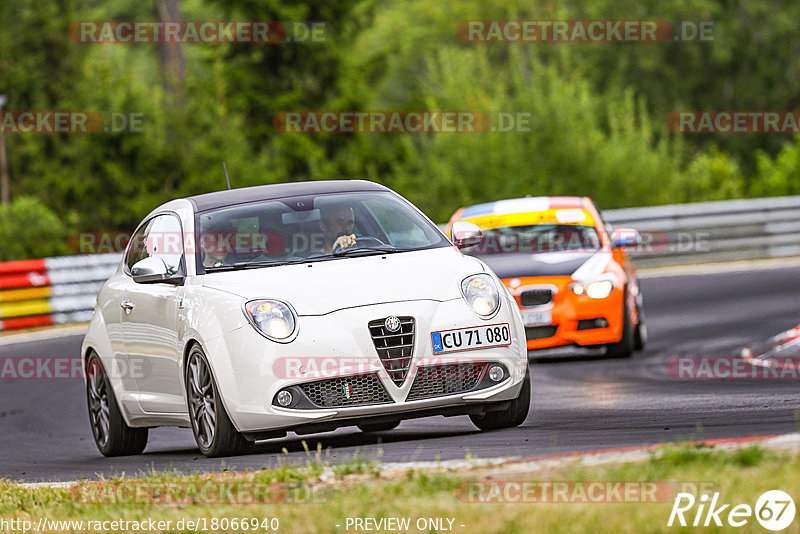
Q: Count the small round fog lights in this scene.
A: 2